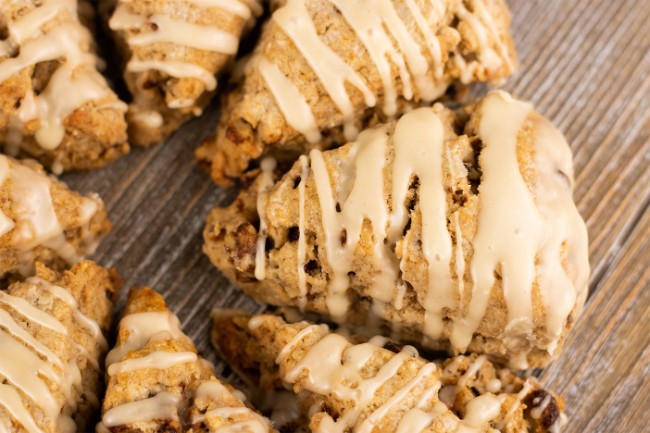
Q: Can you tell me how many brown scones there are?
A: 8